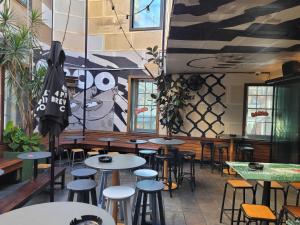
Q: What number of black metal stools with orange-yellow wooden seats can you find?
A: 5